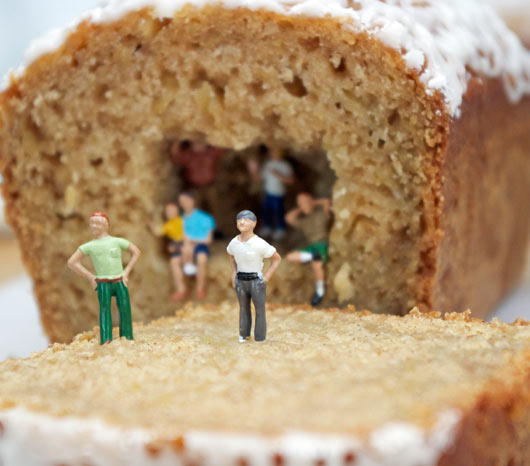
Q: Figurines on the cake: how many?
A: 7